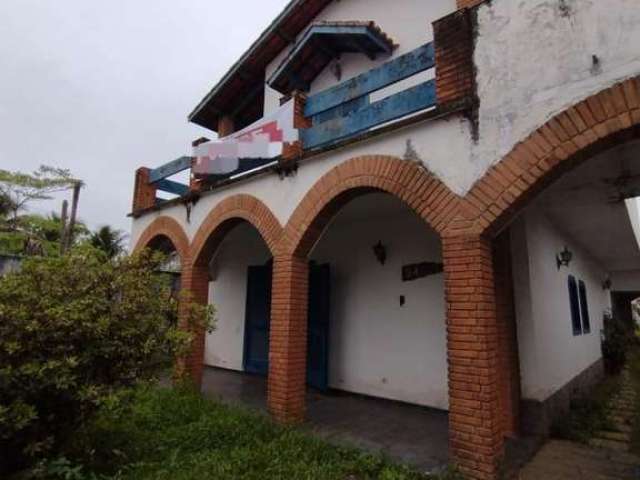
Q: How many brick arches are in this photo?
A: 4